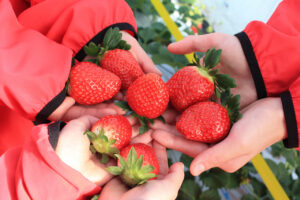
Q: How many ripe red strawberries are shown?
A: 7